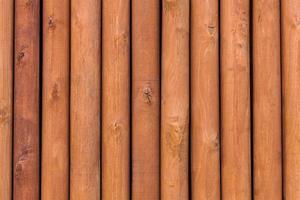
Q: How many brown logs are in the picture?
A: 11